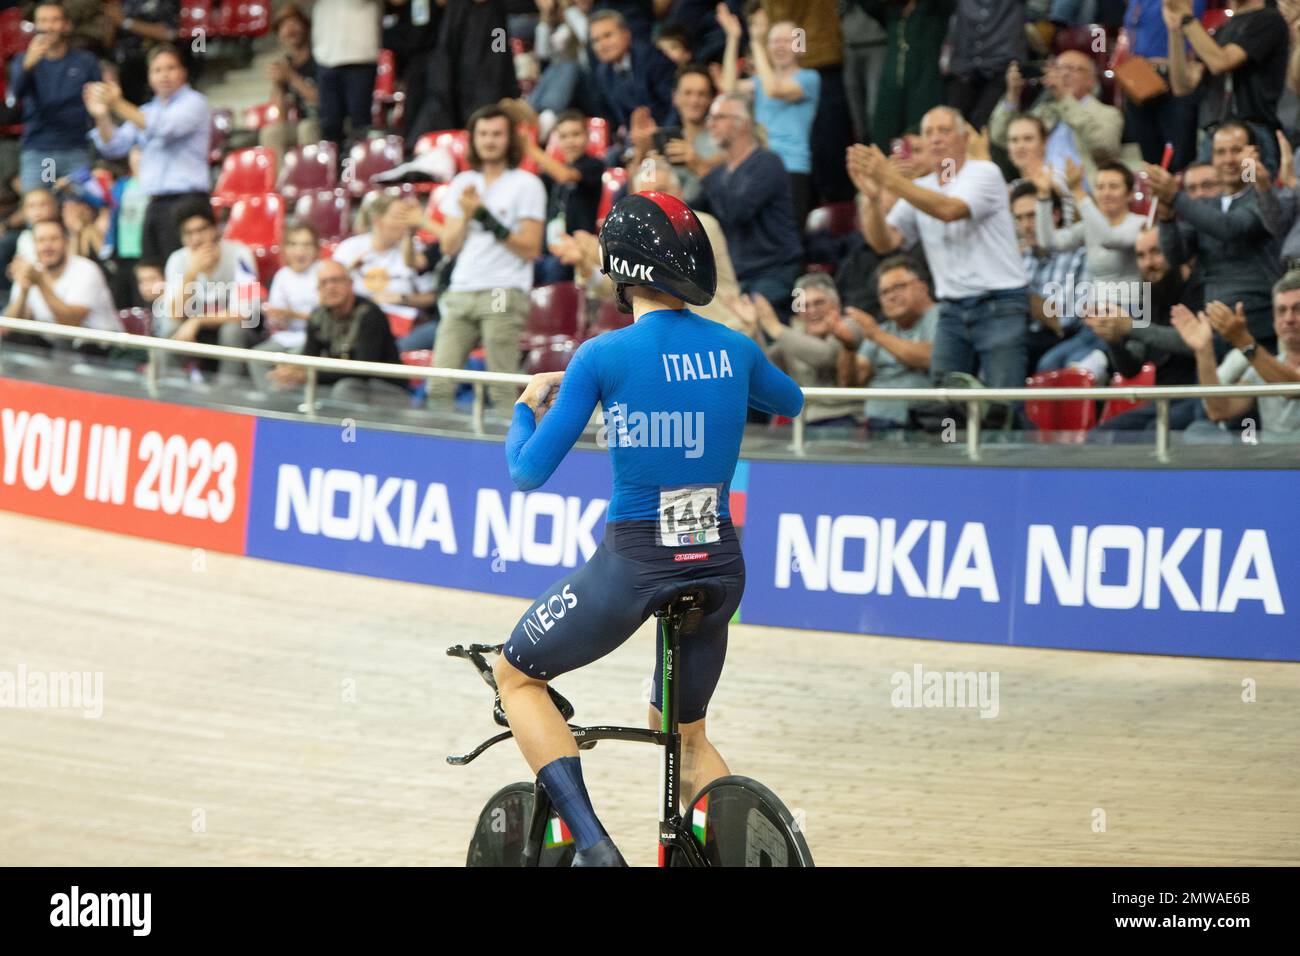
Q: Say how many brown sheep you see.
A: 0